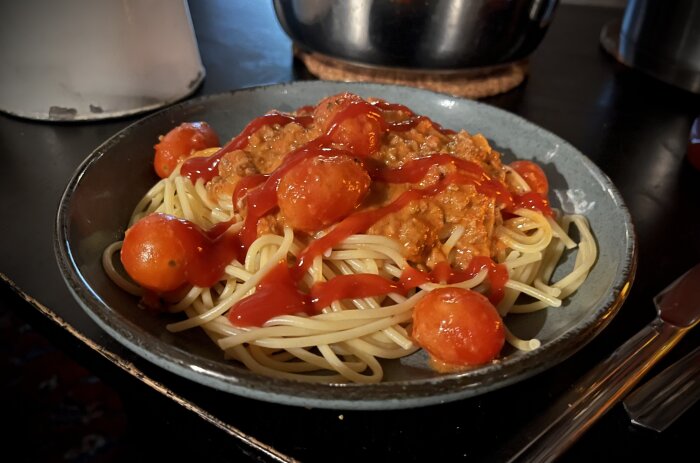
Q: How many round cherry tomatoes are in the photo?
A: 6